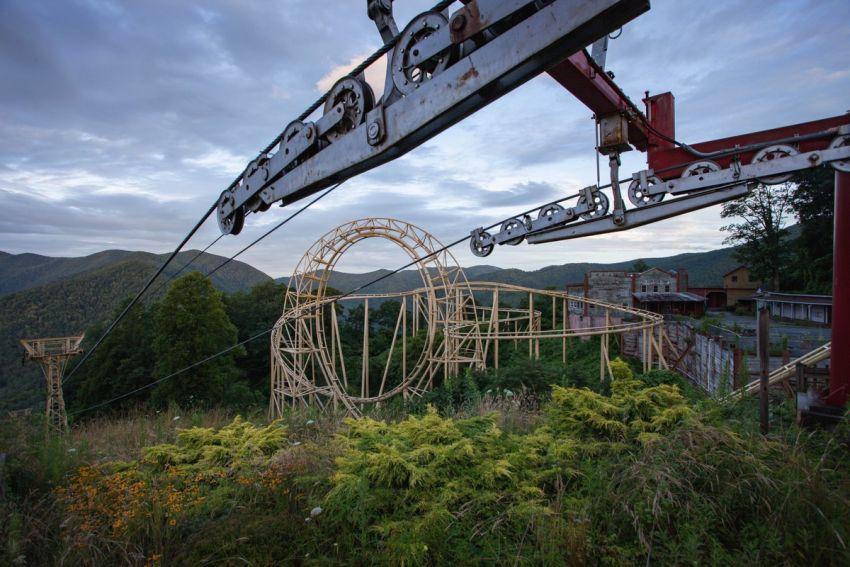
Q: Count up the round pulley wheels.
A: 13